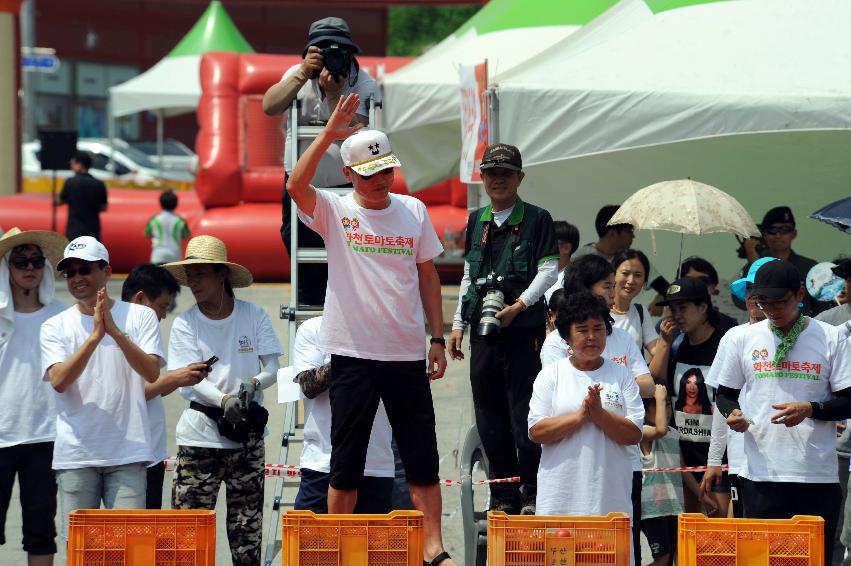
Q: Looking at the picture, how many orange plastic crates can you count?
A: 4